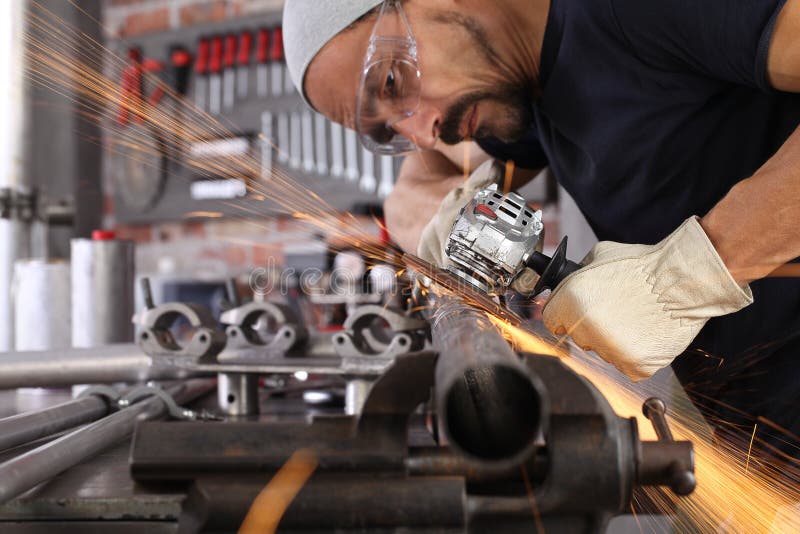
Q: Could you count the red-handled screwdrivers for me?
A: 6